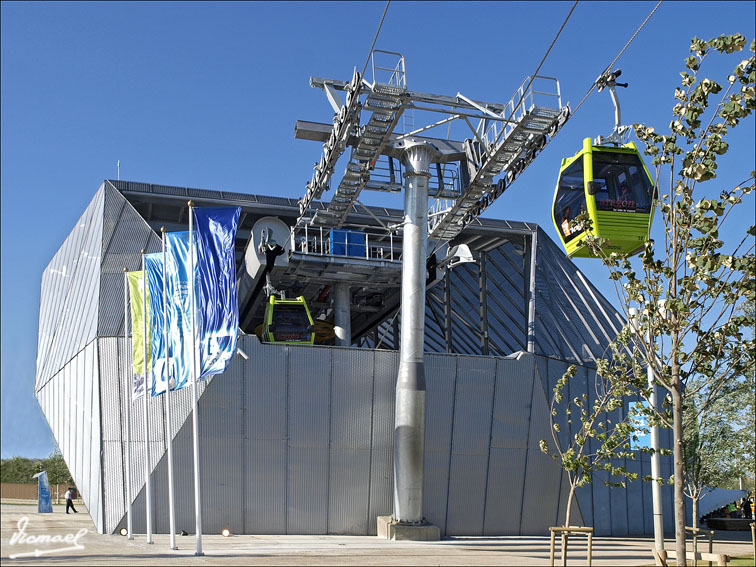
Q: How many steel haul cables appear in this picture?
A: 3